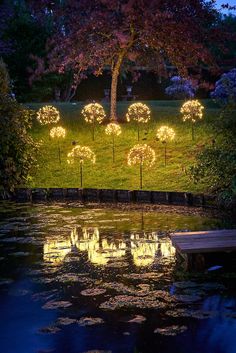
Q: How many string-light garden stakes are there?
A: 9